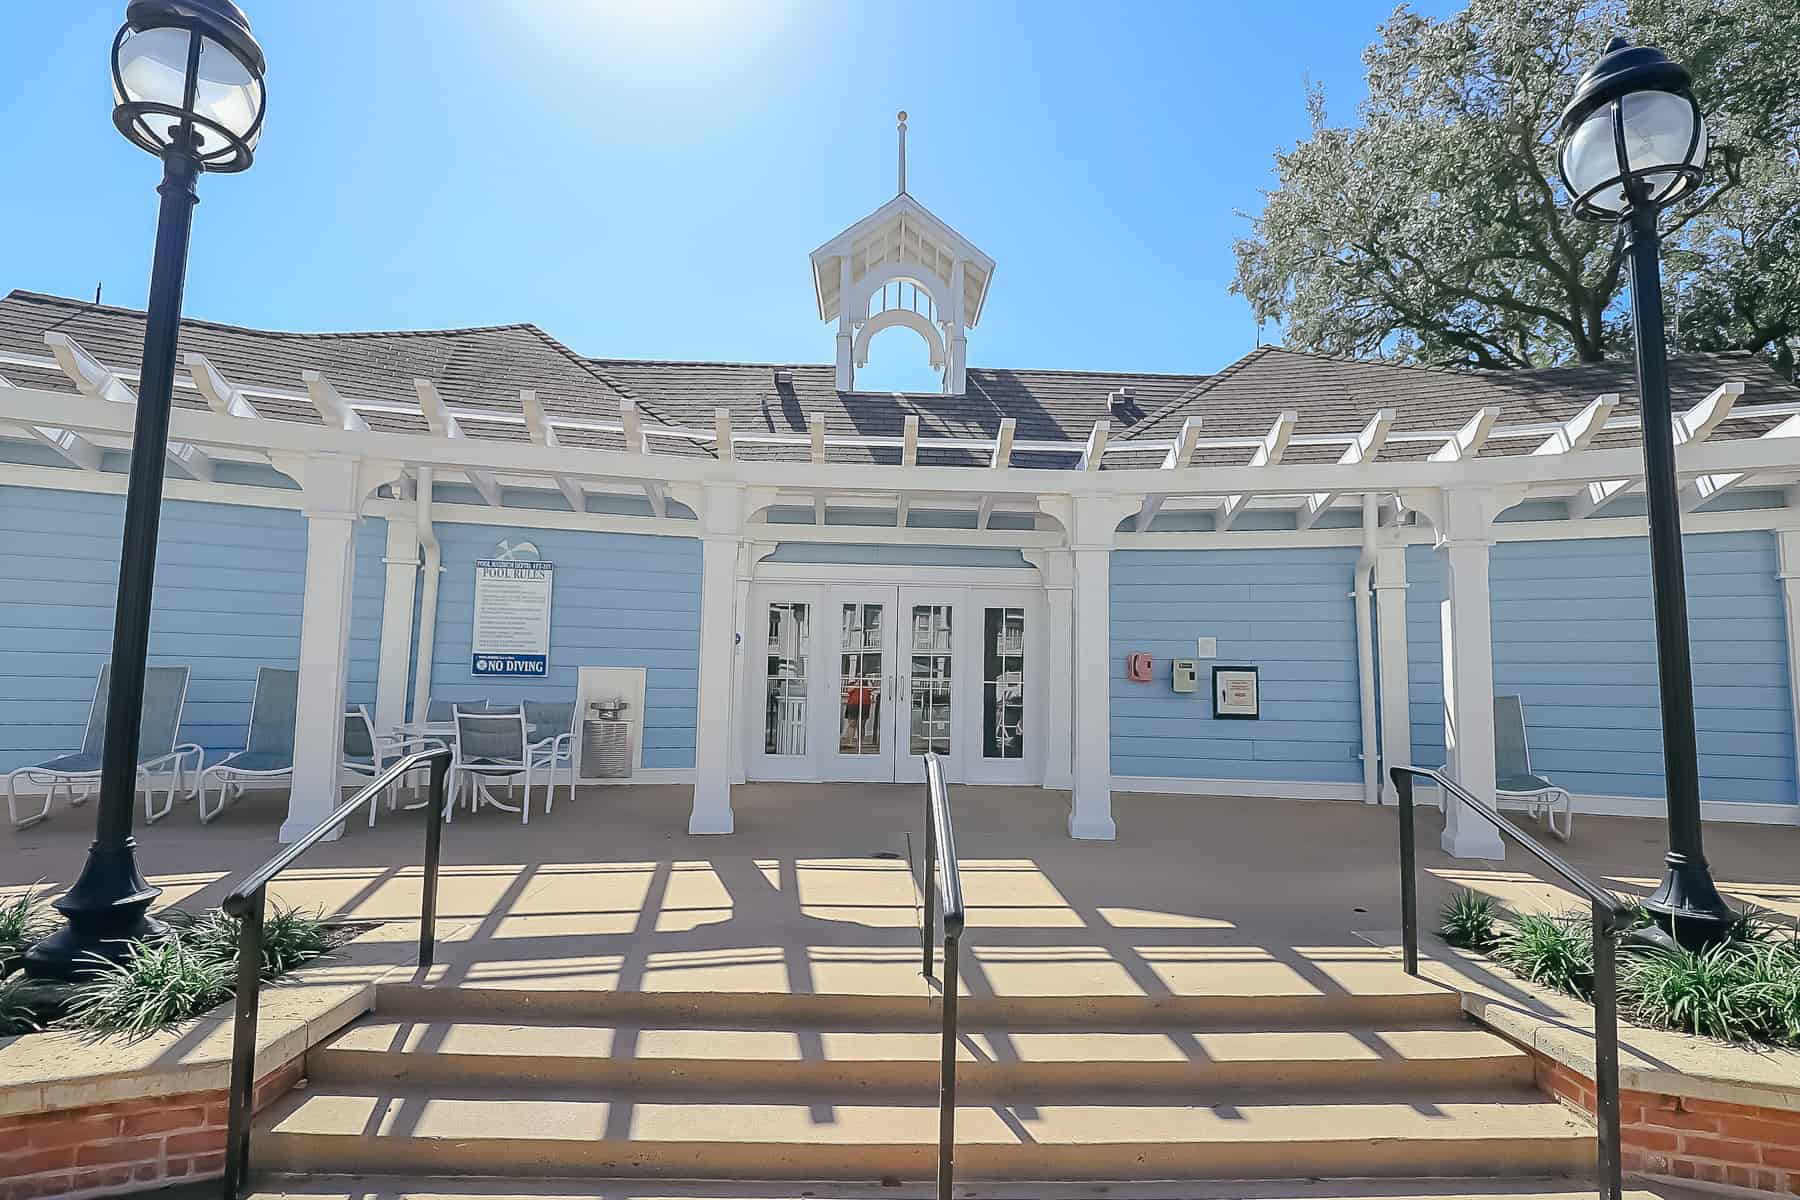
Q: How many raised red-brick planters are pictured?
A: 2